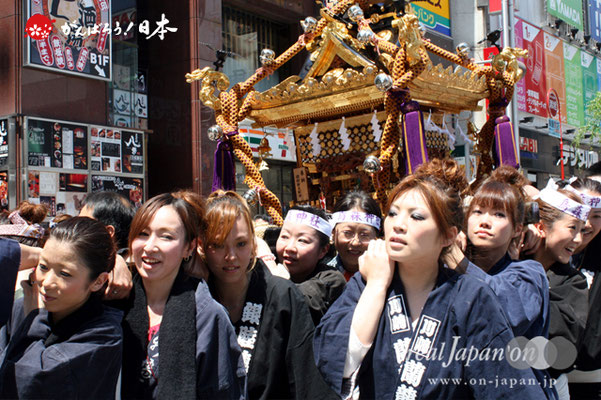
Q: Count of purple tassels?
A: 3